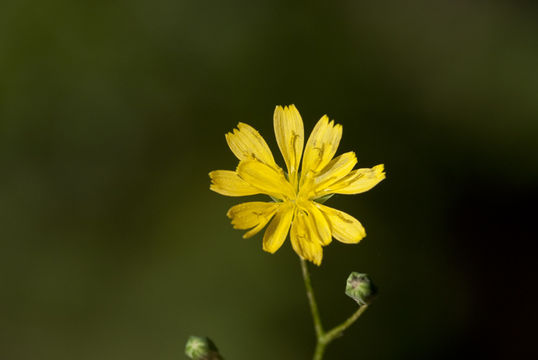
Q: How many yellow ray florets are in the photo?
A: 12